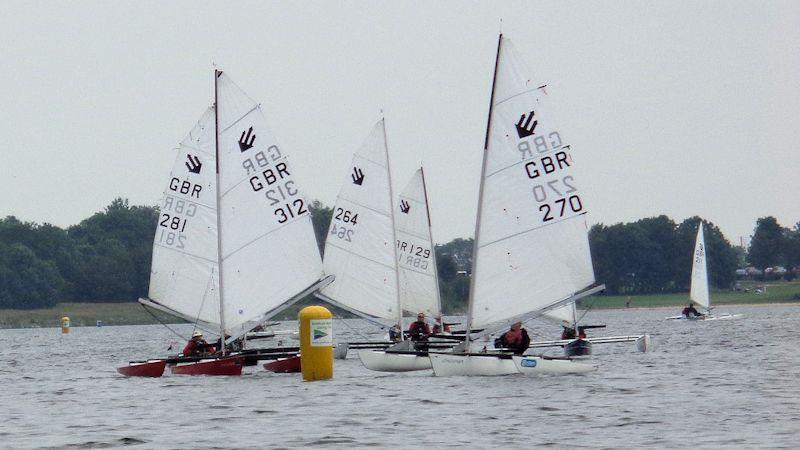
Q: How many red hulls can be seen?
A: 3